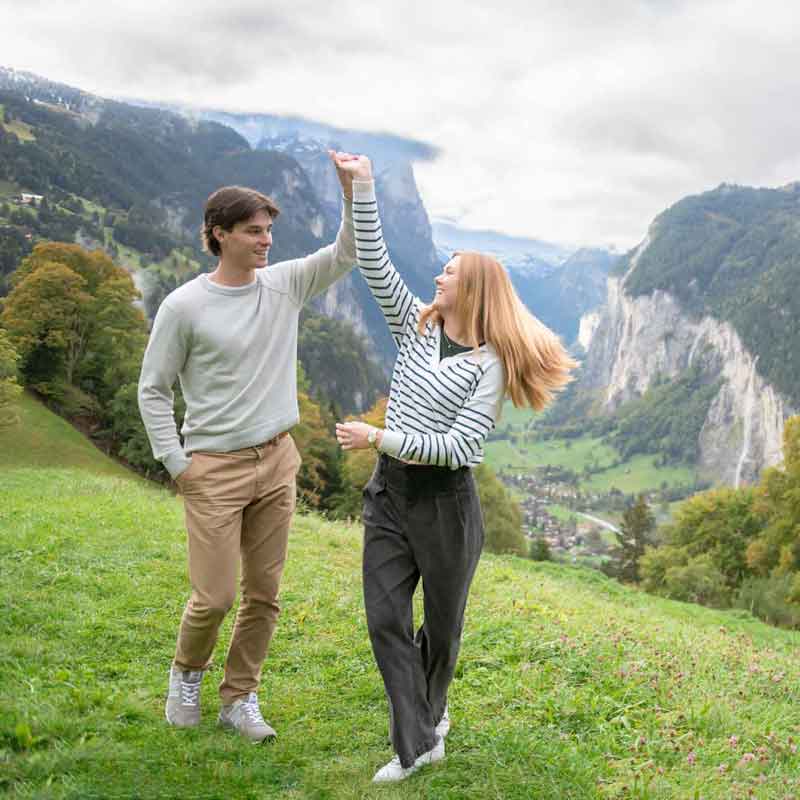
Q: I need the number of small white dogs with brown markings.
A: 0